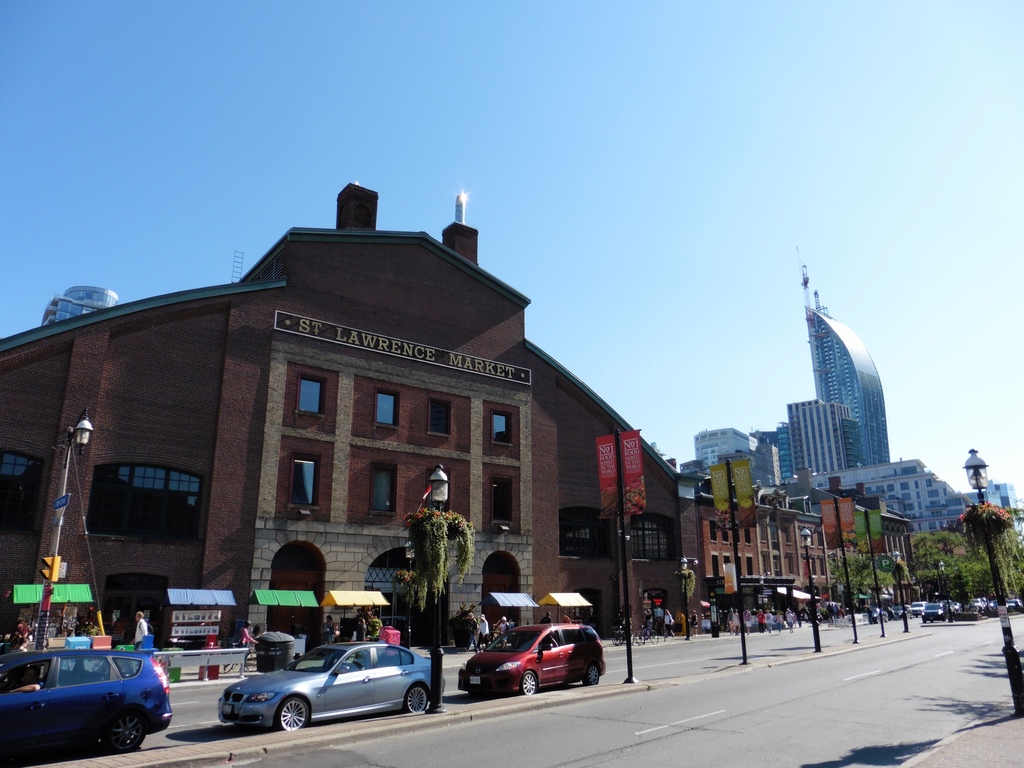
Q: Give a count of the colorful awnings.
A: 6